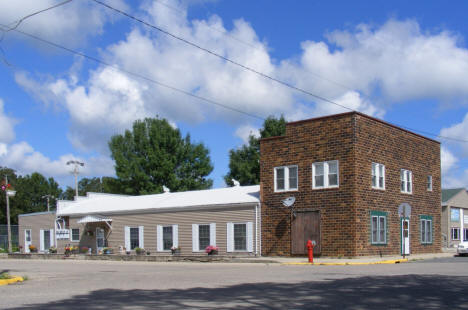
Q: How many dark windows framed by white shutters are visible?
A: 5